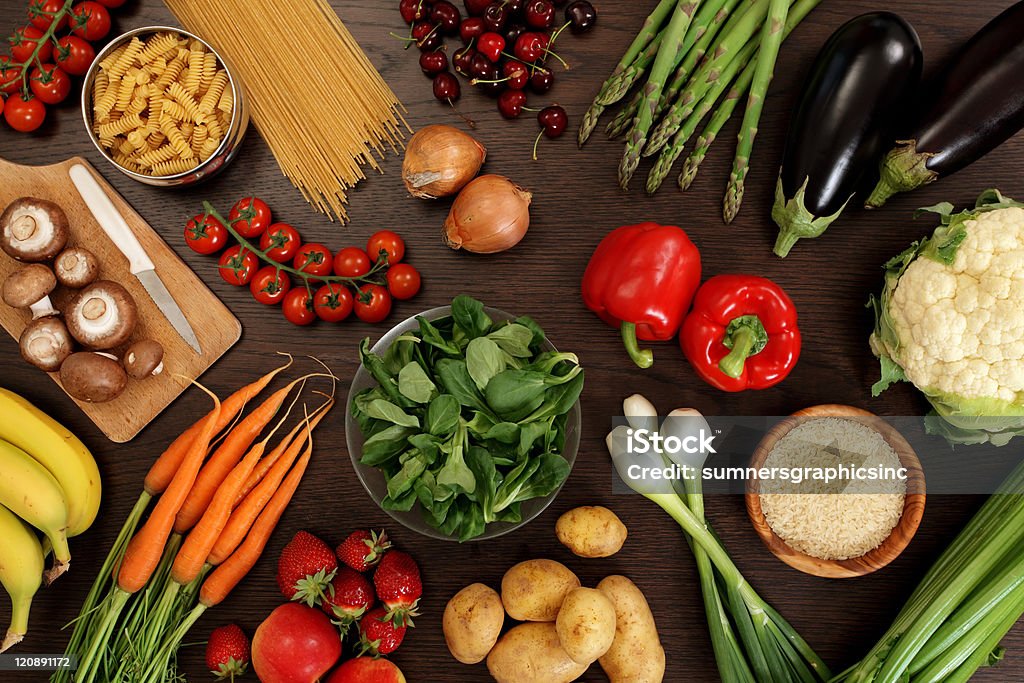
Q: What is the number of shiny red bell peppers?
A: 2